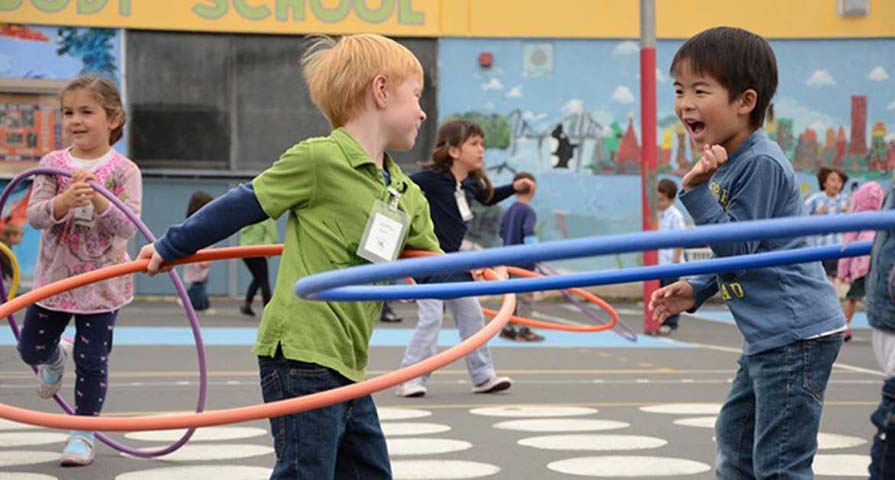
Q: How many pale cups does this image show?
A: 0